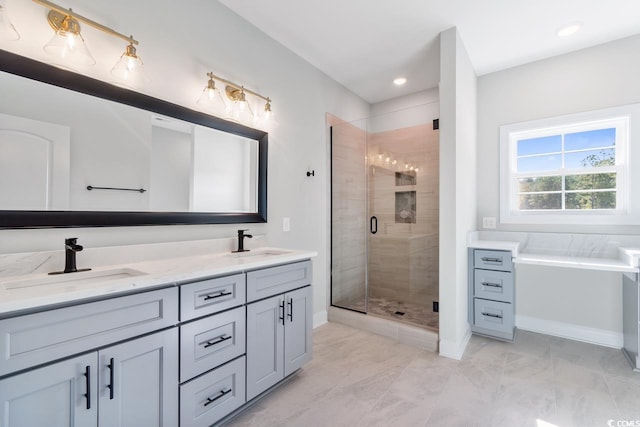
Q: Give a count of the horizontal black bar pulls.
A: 6